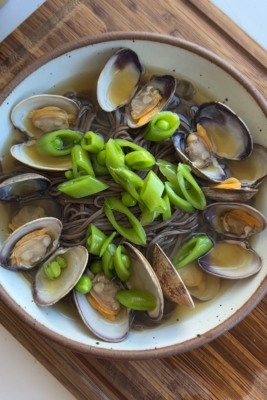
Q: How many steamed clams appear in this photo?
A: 9